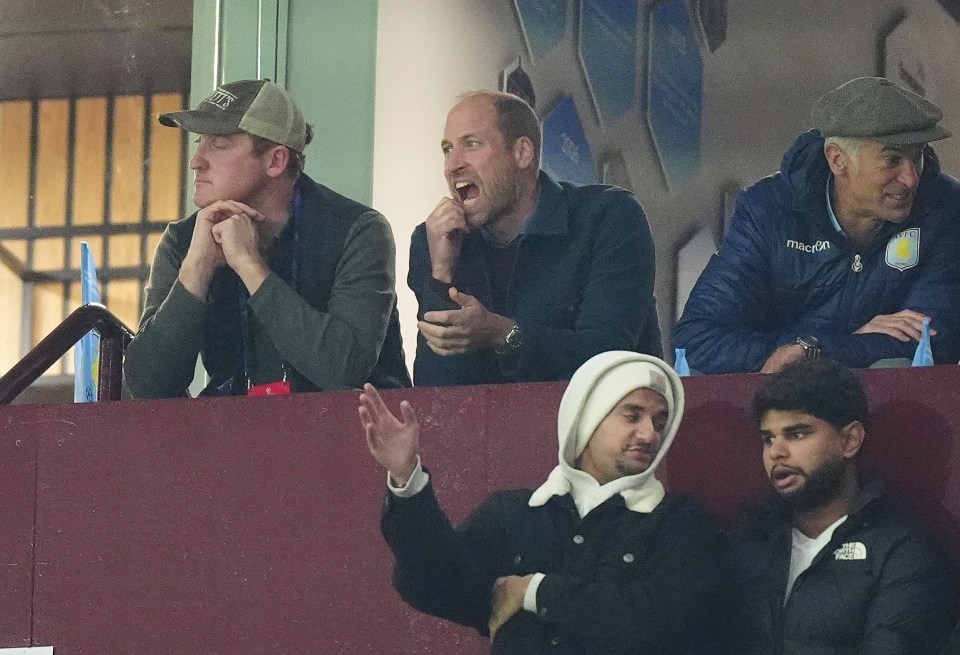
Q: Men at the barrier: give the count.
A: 3